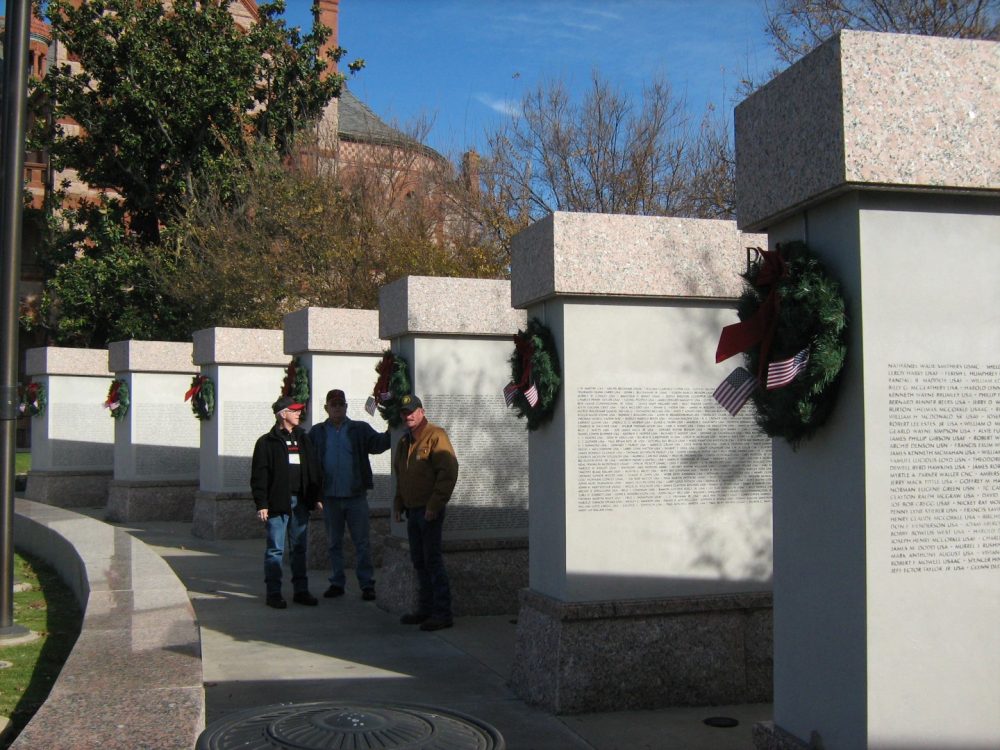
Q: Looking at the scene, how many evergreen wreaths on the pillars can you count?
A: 7